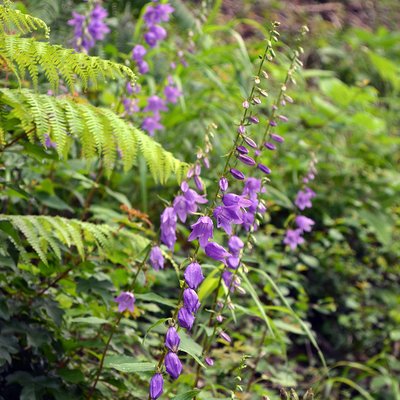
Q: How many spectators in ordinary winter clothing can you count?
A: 0